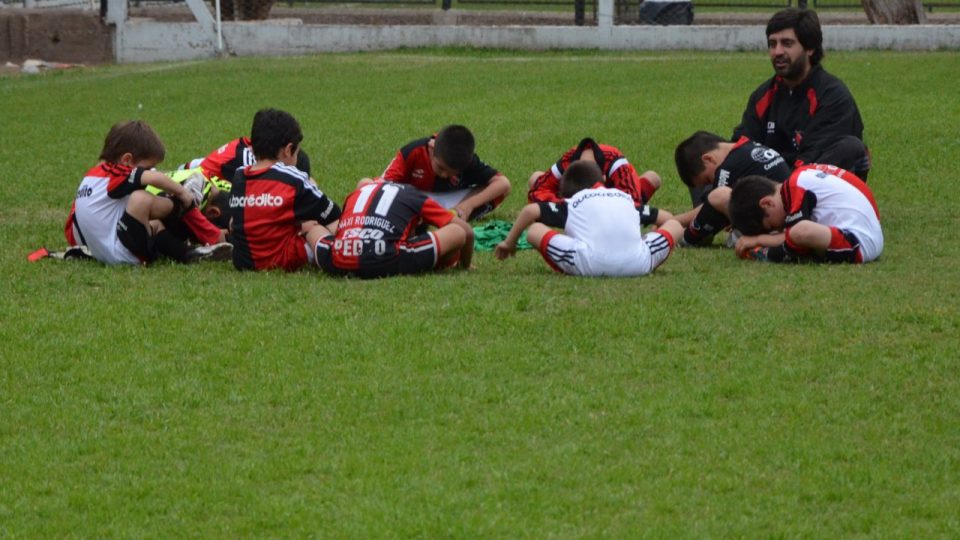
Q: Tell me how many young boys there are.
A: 10